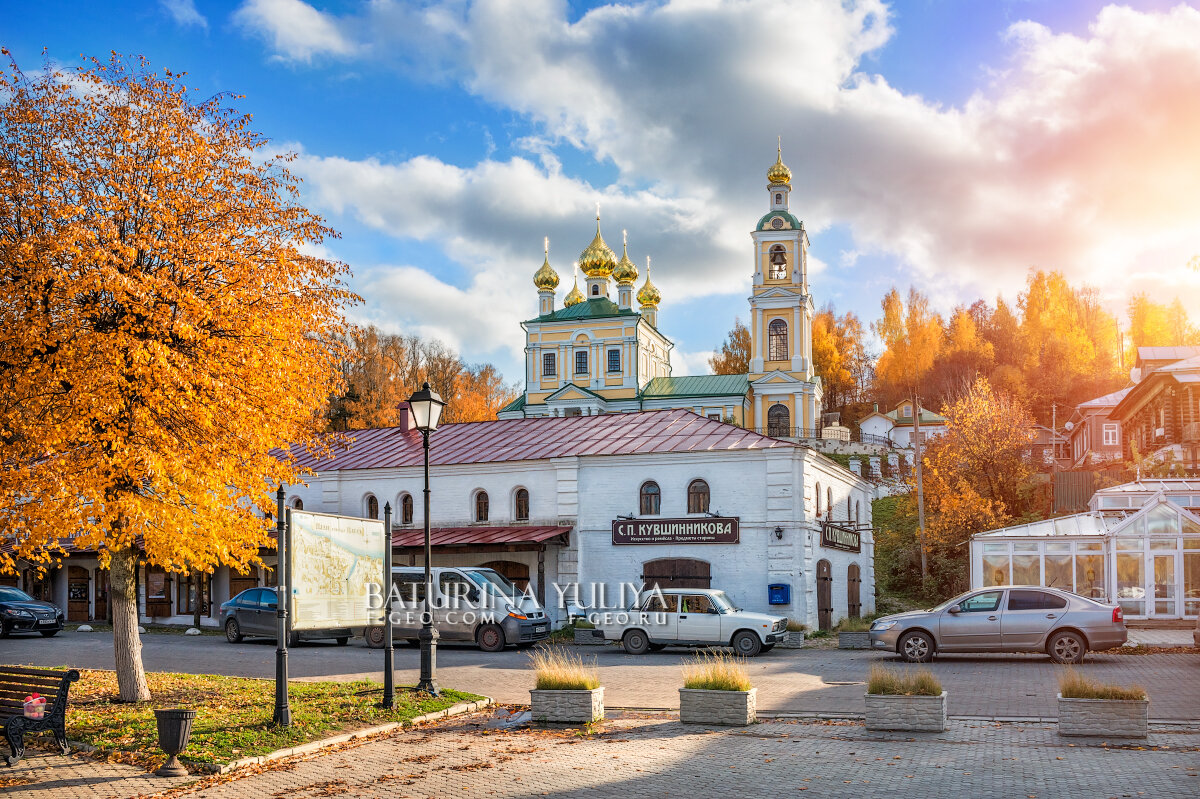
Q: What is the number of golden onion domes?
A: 6